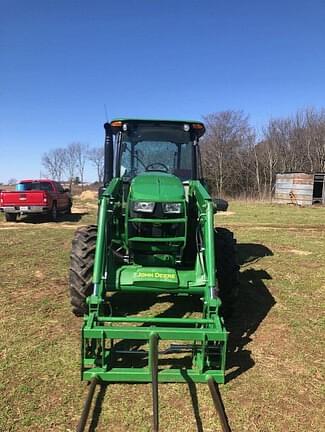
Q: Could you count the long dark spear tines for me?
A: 3